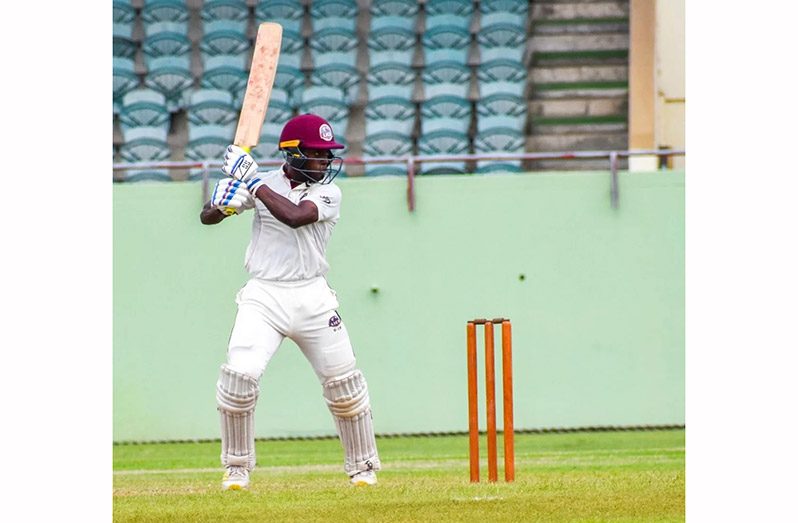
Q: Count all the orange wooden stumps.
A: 3